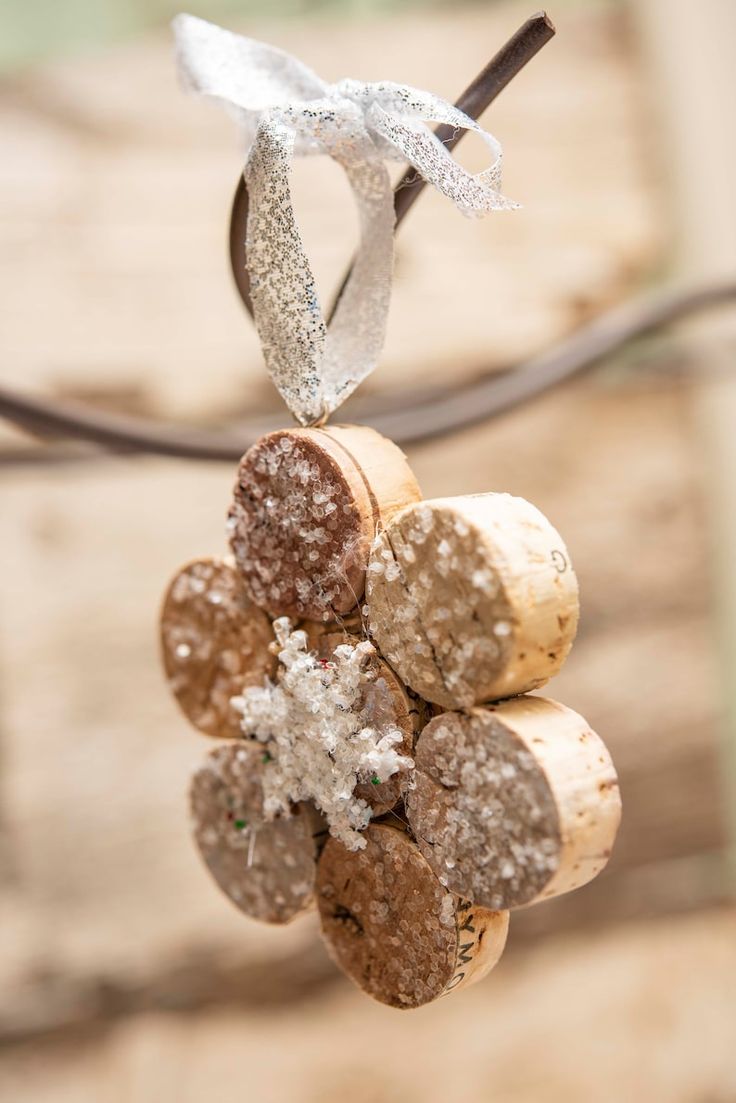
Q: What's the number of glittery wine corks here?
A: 7